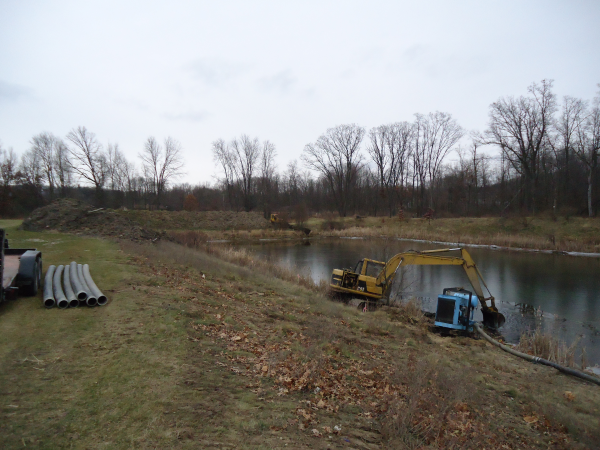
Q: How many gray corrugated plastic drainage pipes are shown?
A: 6